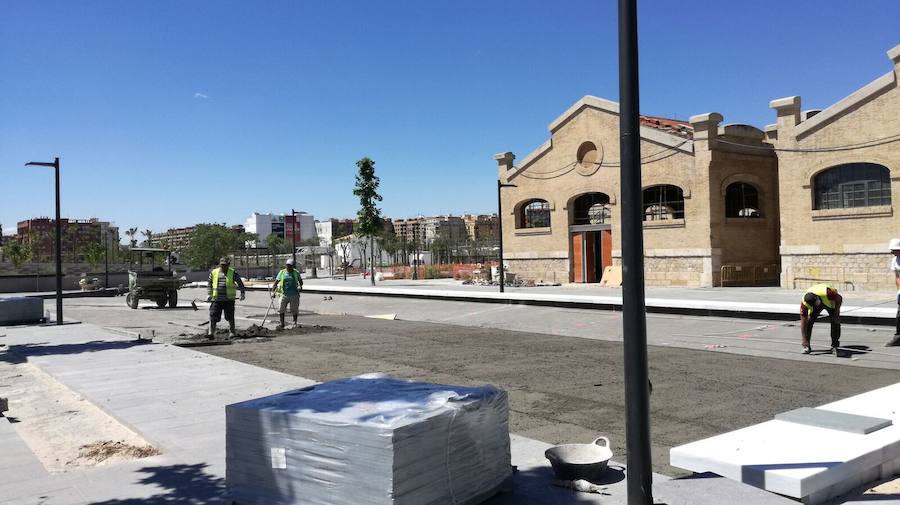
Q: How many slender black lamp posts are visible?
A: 4